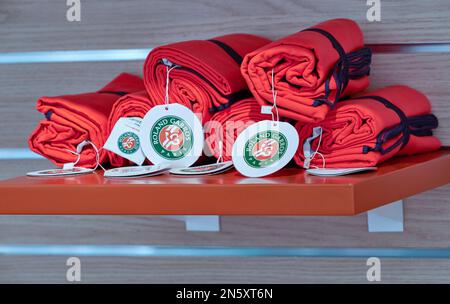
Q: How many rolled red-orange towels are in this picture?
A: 6